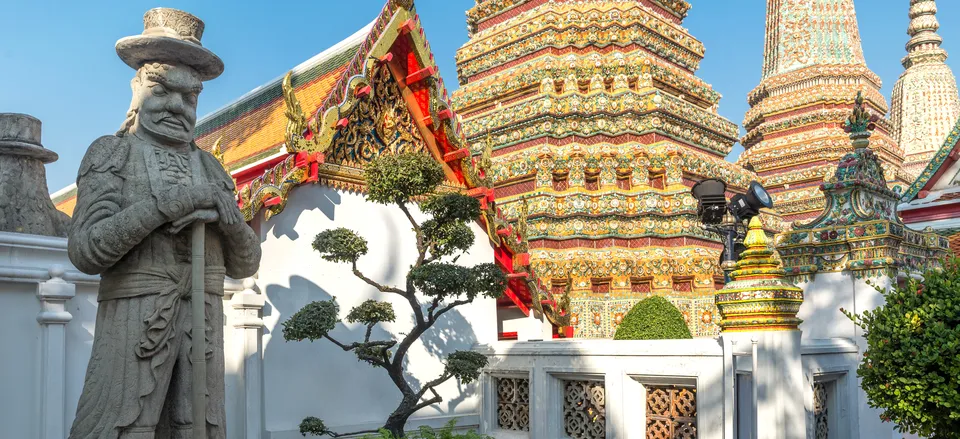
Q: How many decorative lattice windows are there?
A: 4